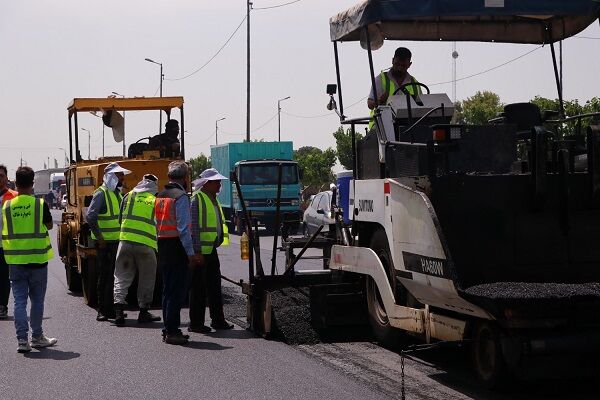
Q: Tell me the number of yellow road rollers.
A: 1